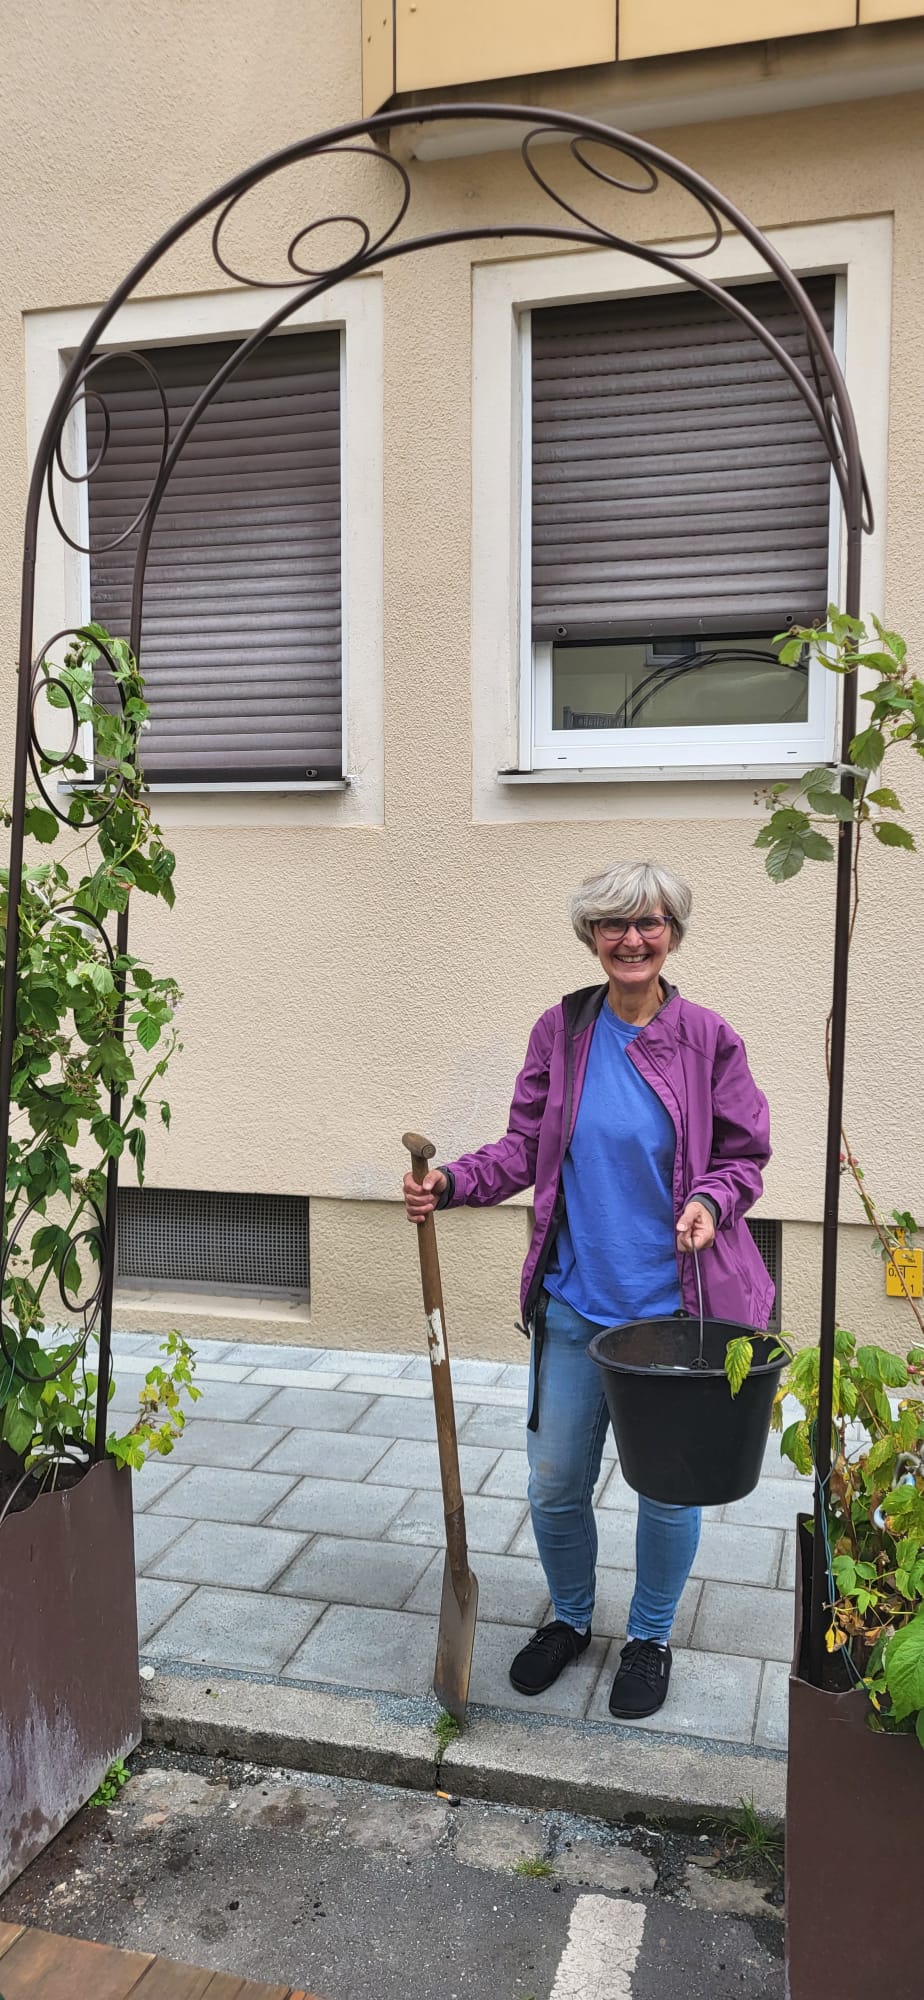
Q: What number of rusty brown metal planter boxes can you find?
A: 2